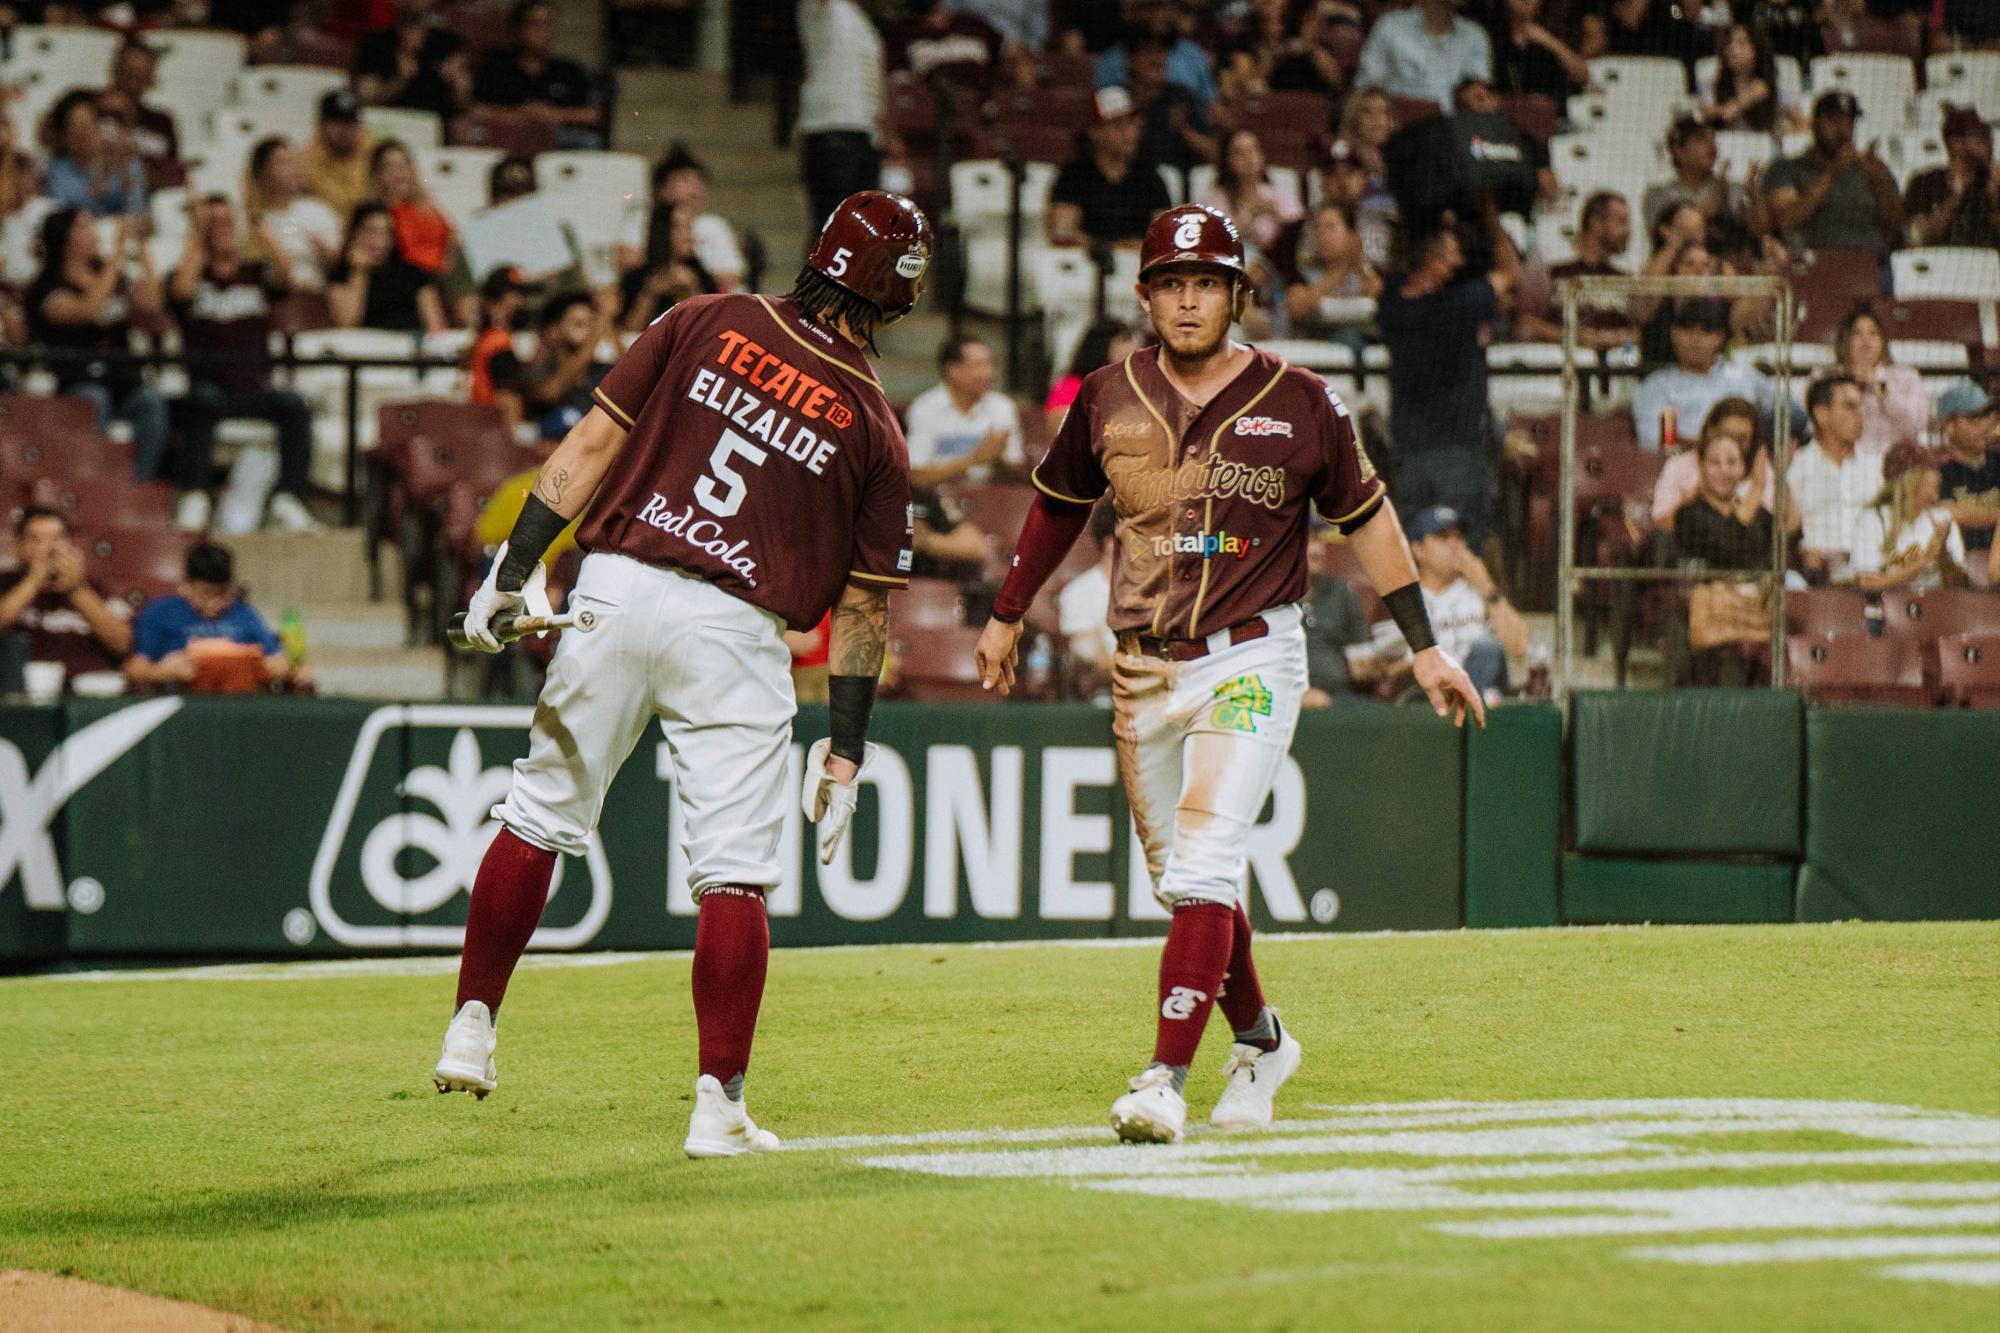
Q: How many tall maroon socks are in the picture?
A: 4